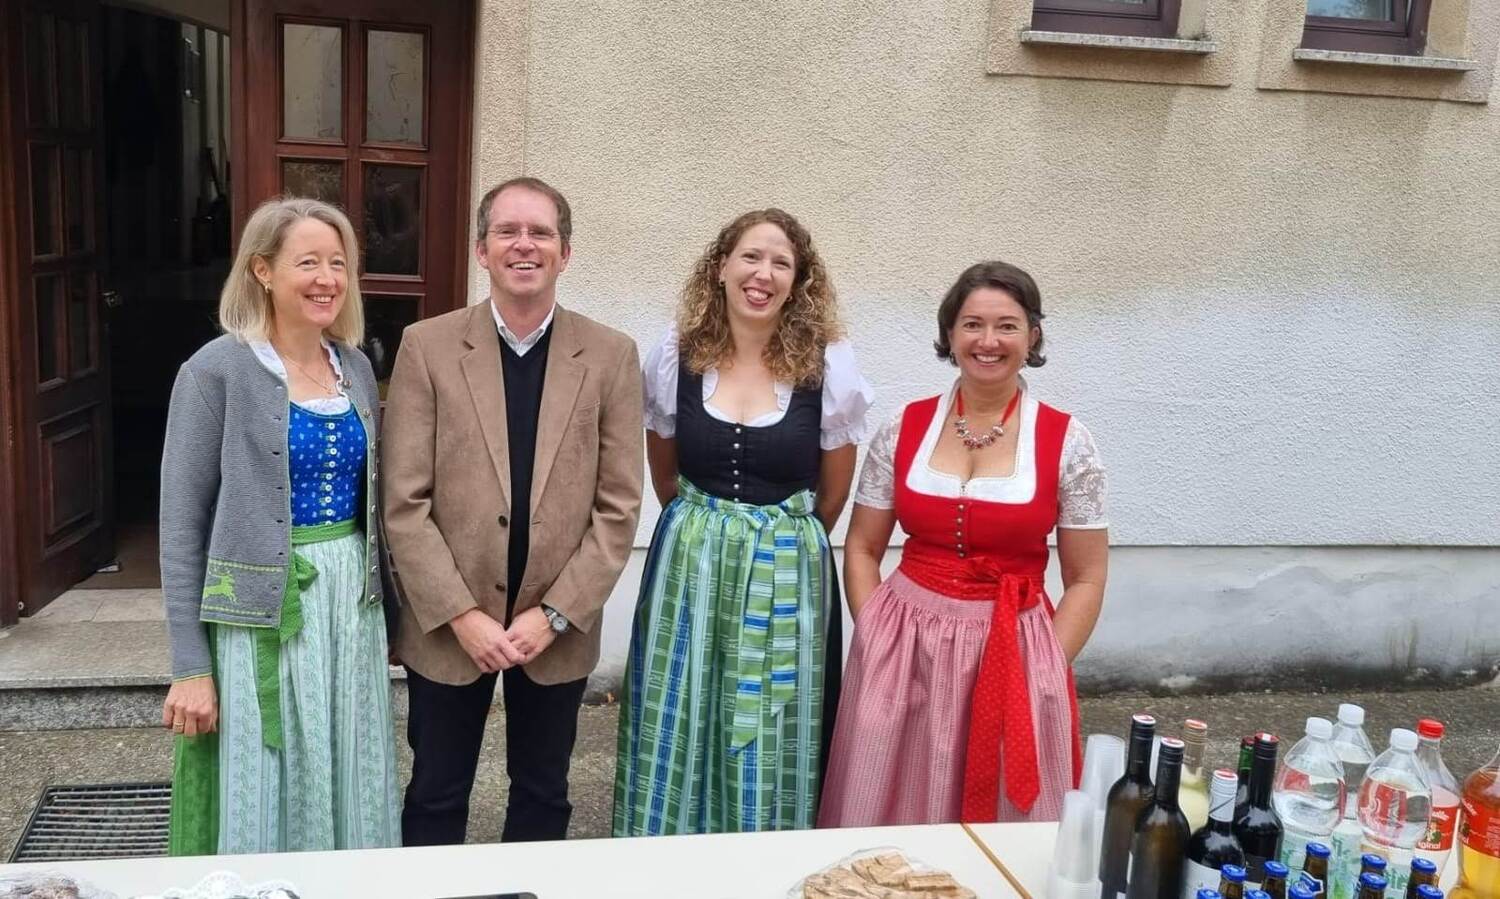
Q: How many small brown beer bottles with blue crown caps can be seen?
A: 10